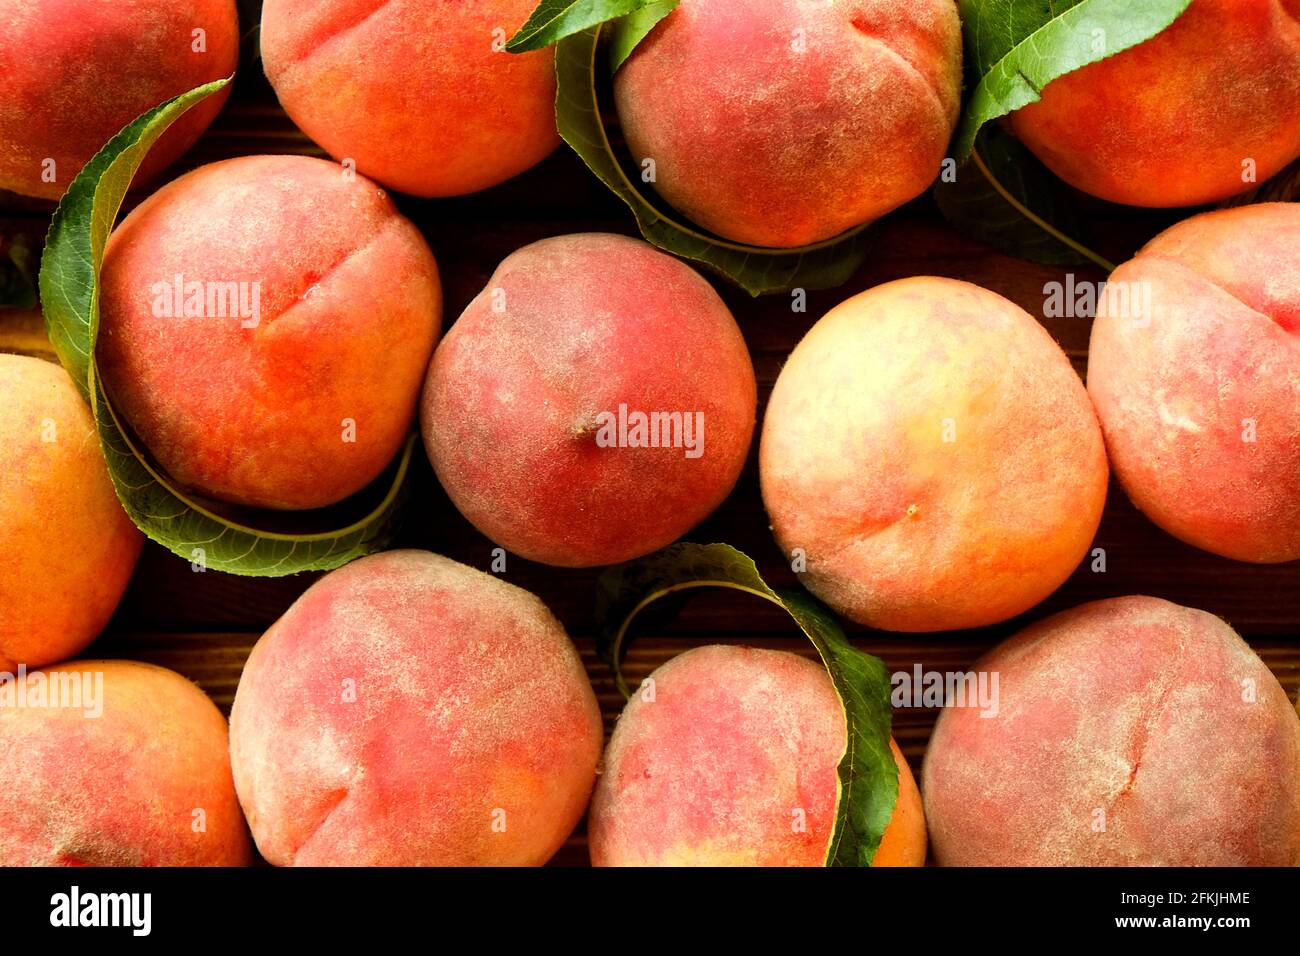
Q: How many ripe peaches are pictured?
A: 13